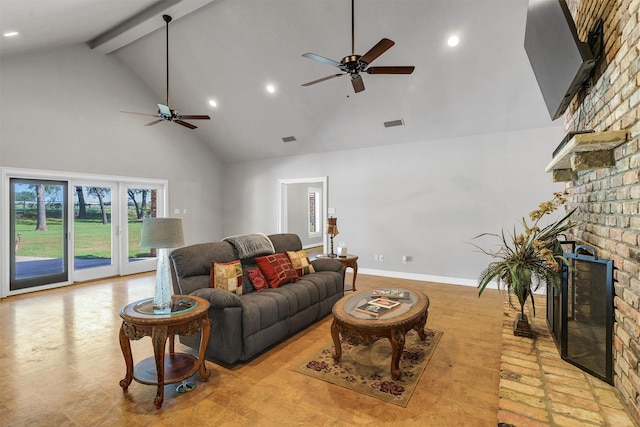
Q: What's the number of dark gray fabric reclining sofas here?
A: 1